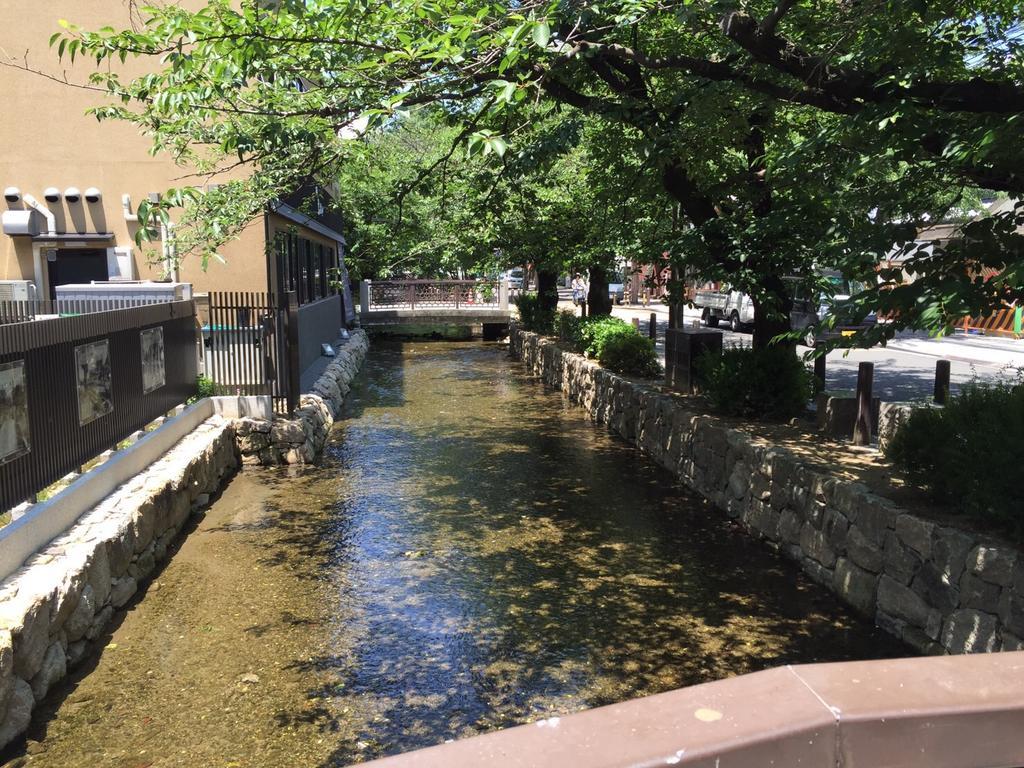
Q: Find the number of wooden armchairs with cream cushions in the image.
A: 0